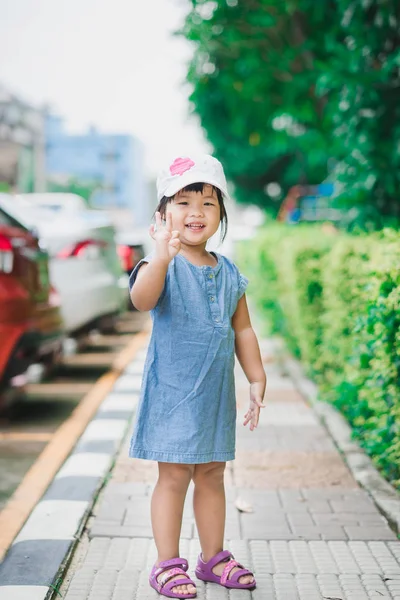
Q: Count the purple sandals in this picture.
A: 2